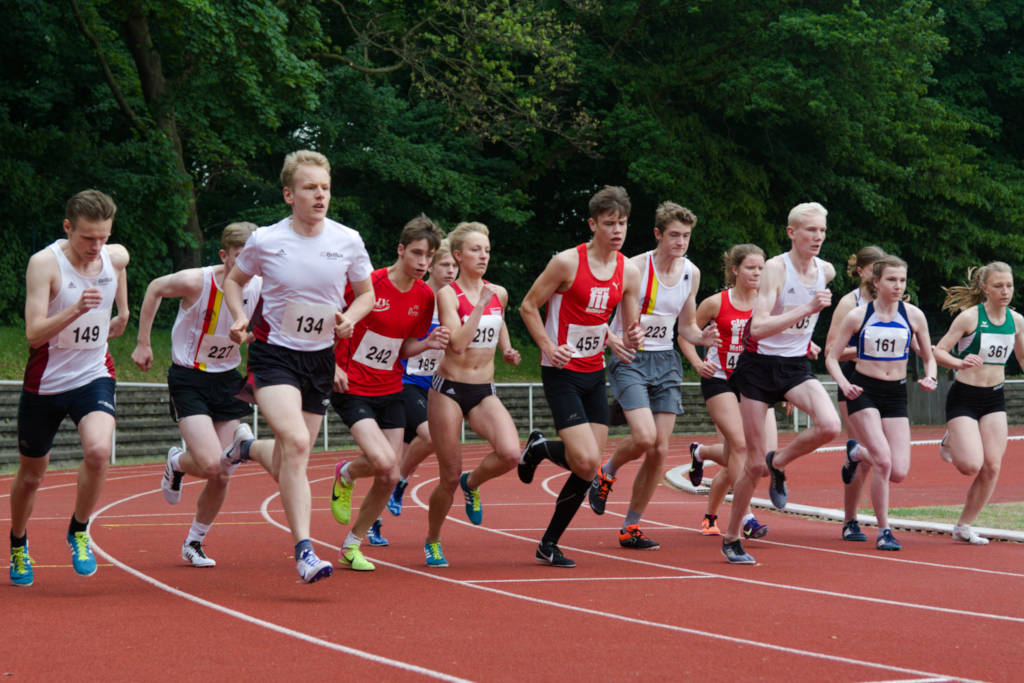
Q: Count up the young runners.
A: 13